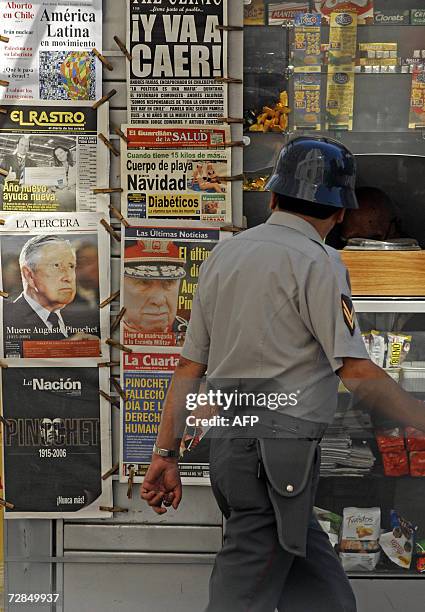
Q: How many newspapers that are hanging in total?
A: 8